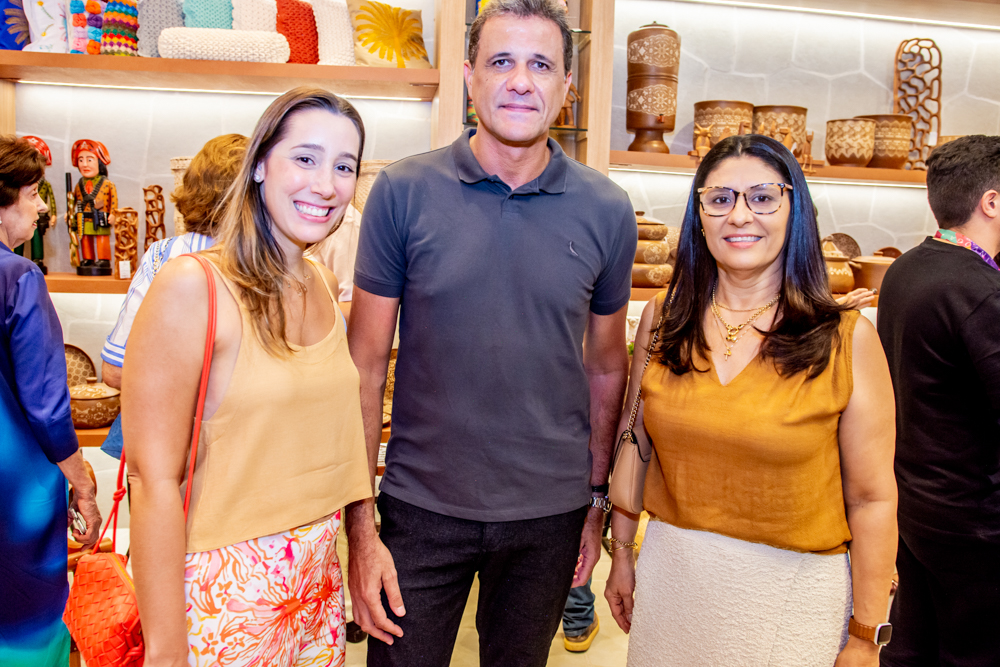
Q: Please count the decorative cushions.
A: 11